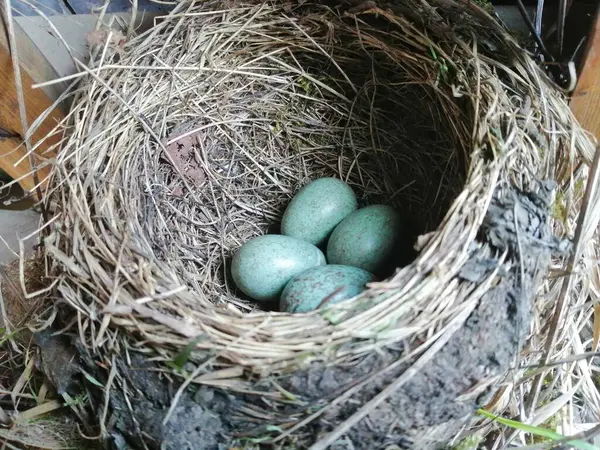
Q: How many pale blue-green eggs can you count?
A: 4